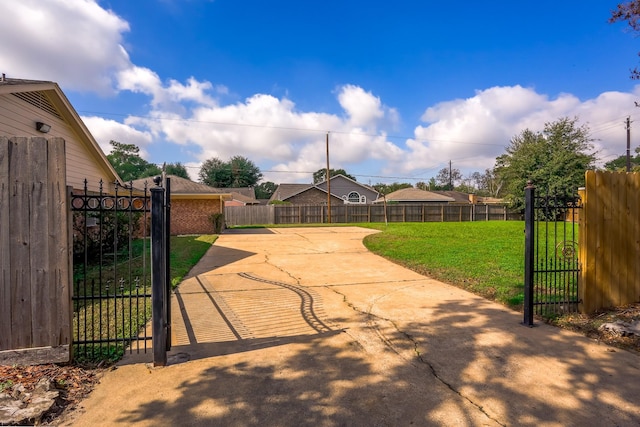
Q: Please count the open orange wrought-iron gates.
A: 0